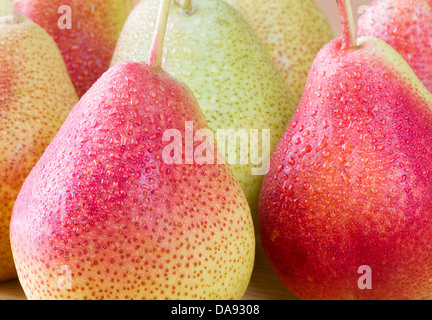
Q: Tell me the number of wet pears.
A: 7